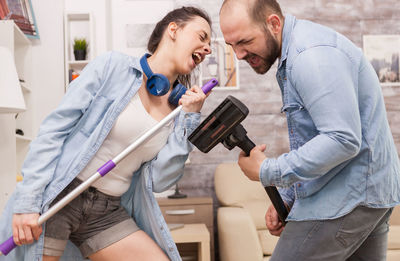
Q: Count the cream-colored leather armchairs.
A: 1